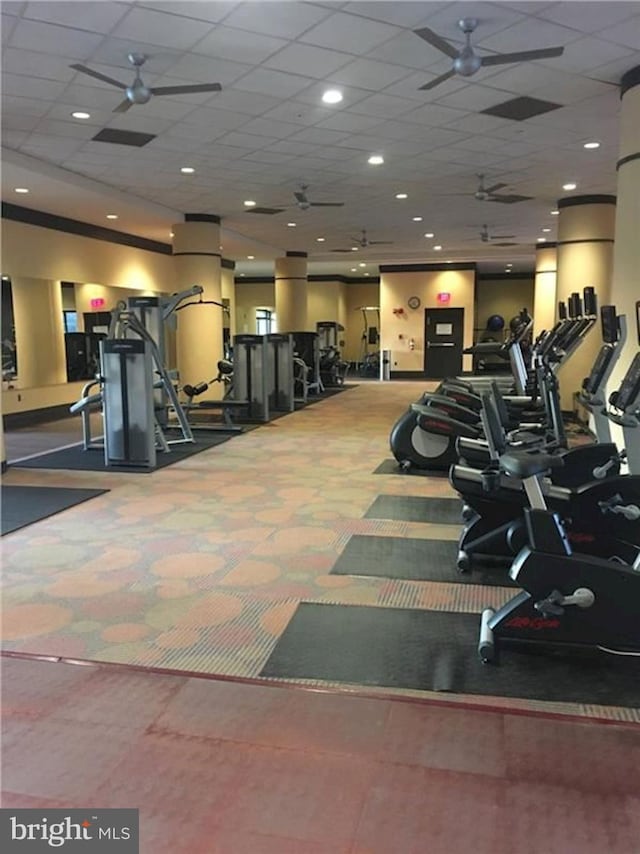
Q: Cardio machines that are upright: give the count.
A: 1